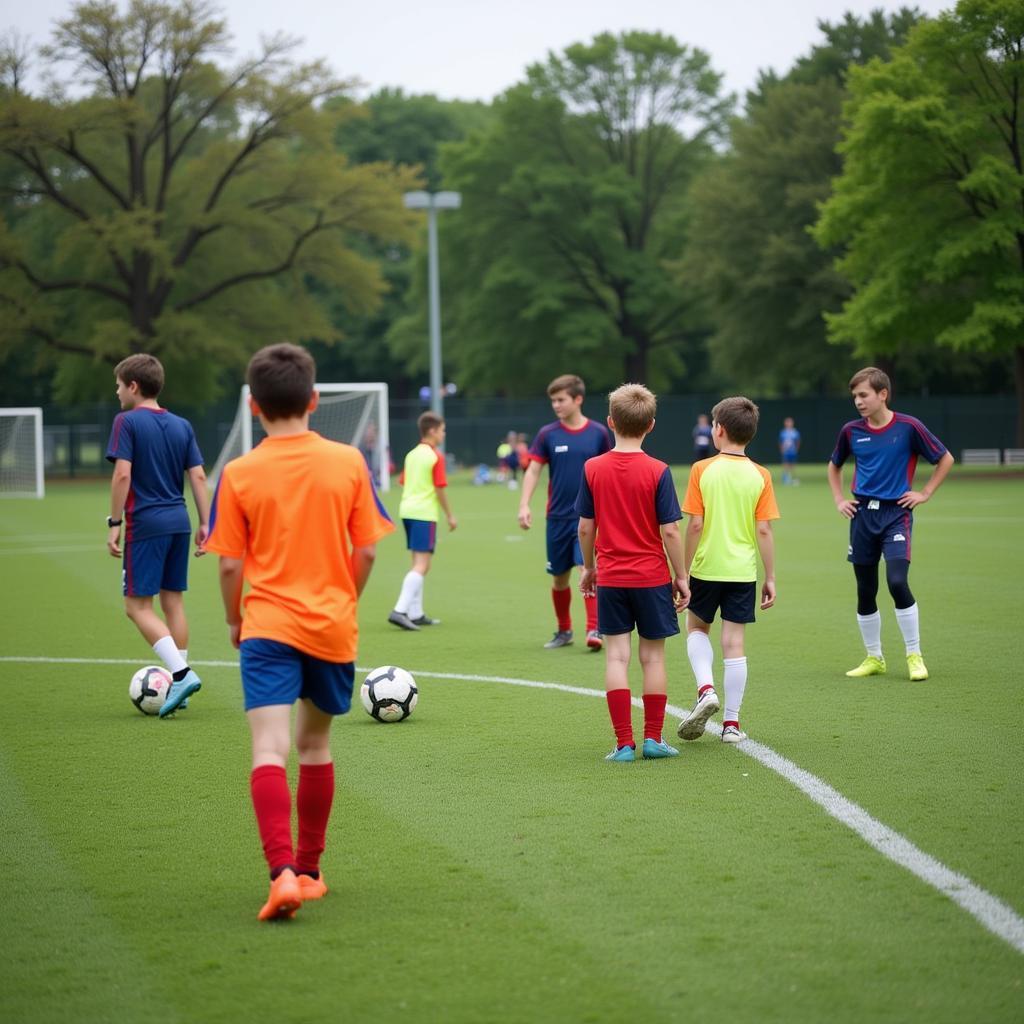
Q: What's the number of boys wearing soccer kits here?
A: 7